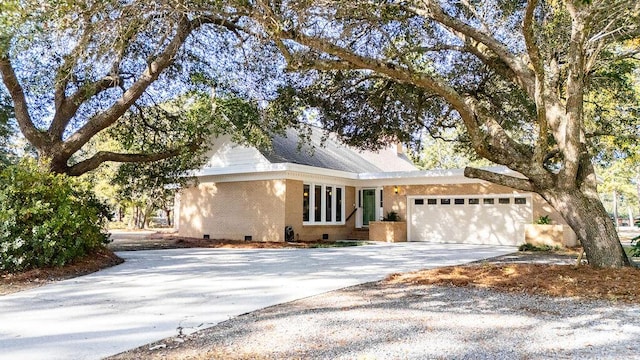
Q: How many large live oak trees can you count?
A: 2